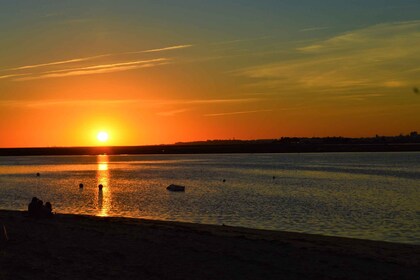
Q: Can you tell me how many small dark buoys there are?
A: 5